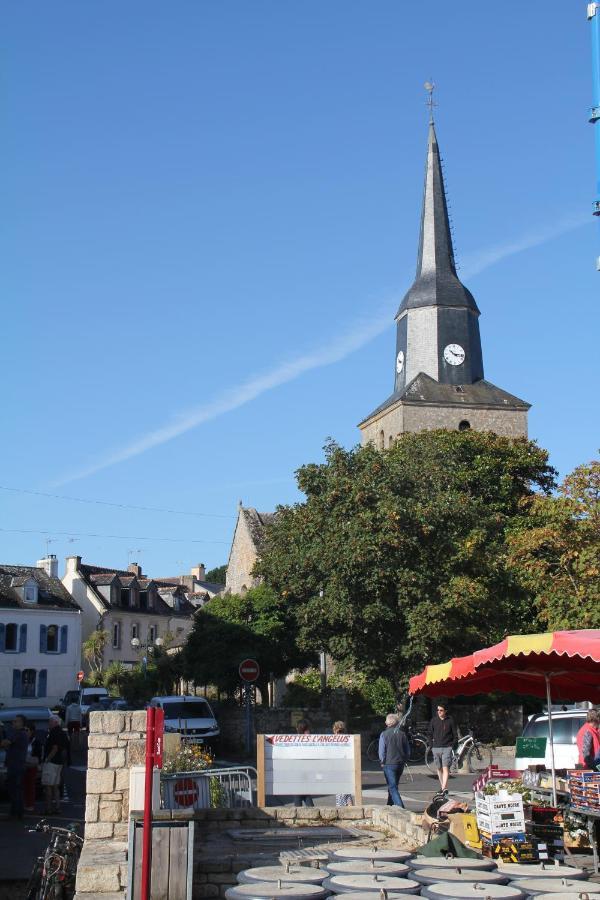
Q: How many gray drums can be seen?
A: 12